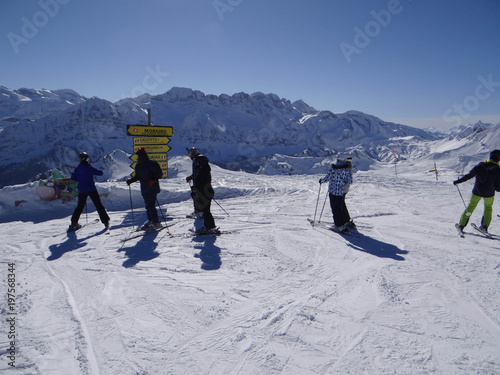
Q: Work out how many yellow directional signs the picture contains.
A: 6